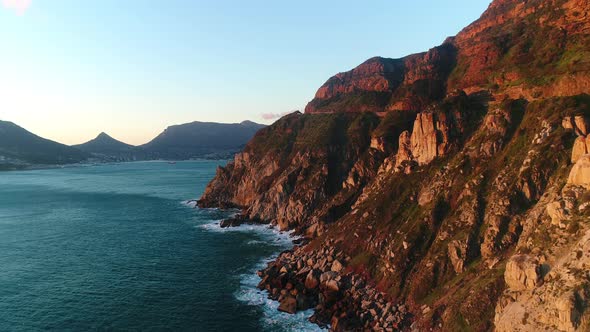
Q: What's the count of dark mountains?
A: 3